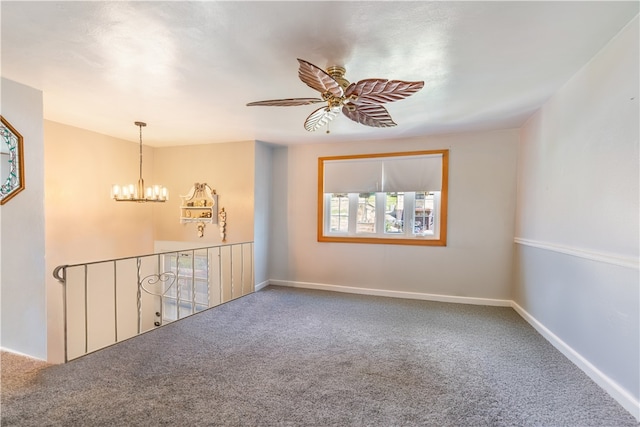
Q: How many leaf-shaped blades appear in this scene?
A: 5